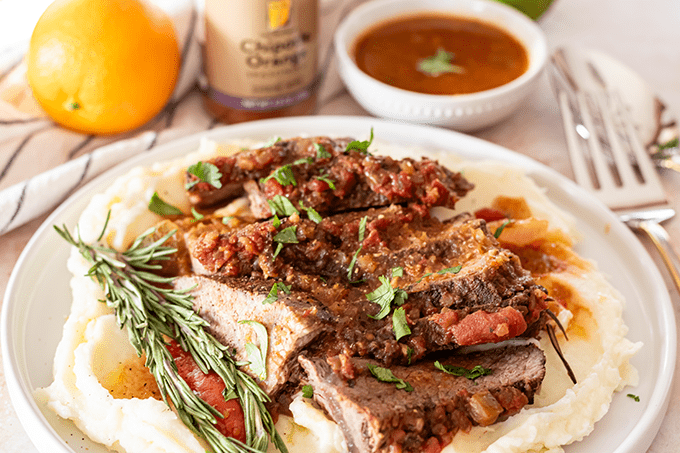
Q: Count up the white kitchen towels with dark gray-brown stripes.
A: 1